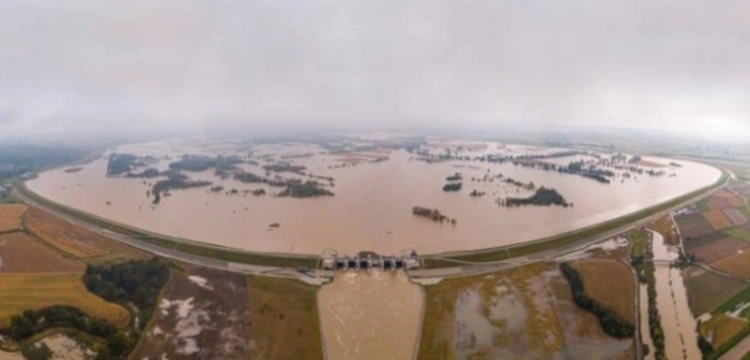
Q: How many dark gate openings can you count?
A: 5